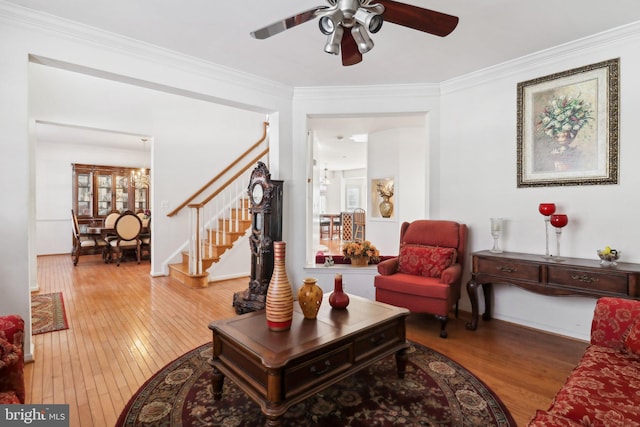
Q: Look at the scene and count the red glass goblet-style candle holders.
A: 2